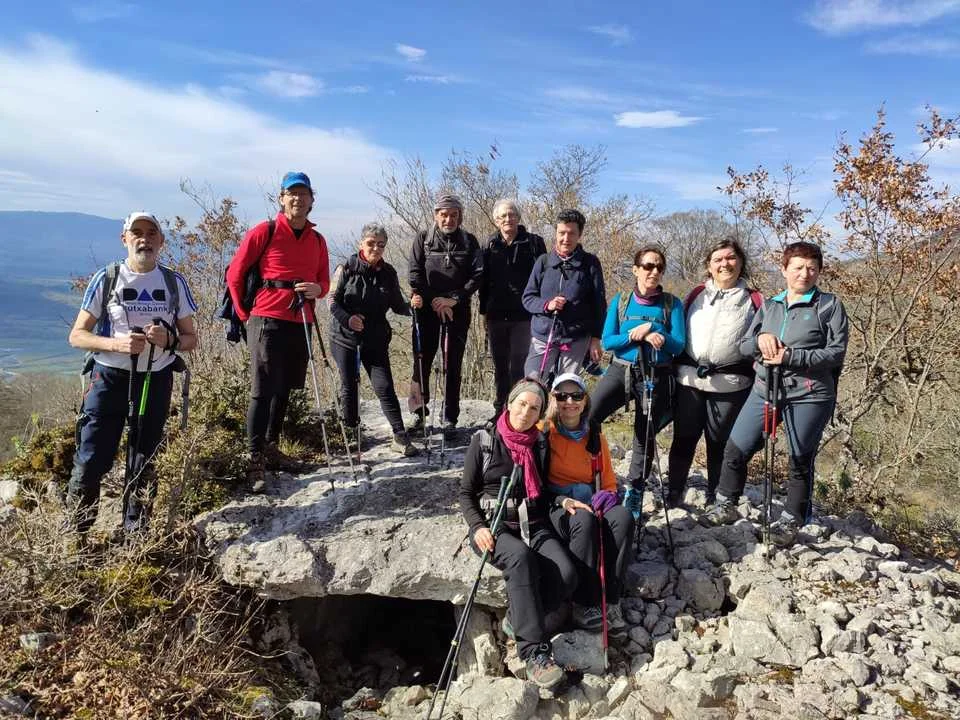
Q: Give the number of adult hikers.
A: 11